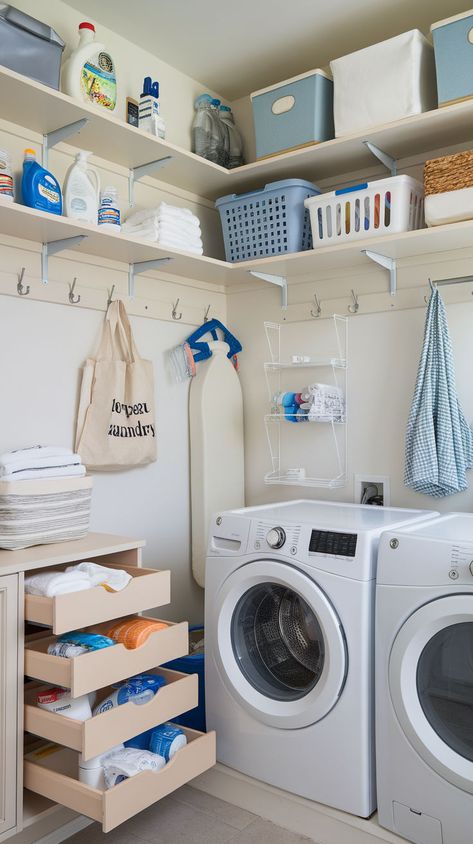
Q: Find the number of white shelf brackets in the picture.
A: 7